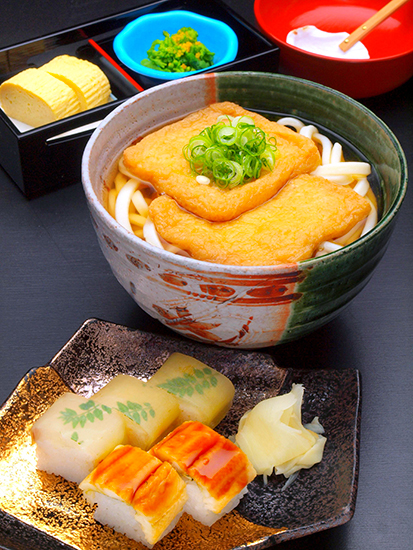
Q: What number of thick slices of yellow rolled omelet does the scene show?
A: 2